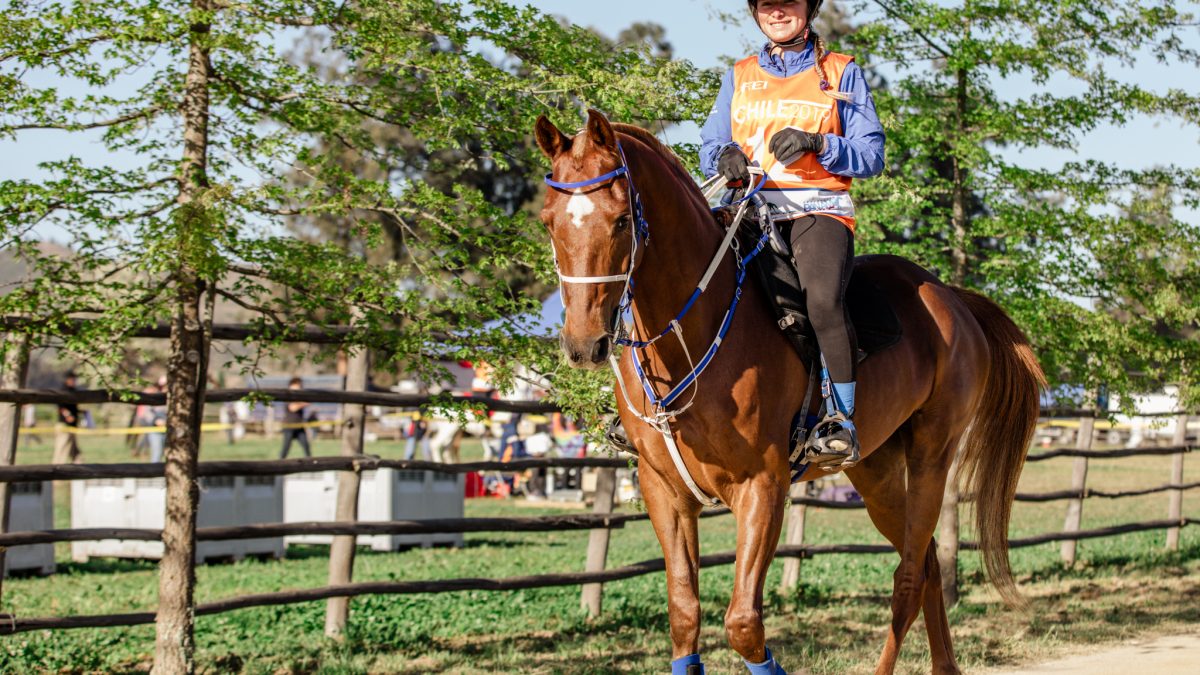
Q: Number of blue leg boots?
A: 2